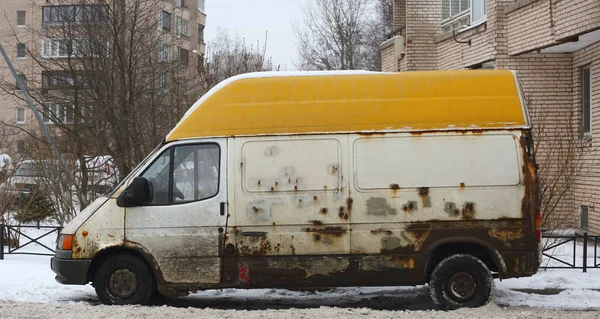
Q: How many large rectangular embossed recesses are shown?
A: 2